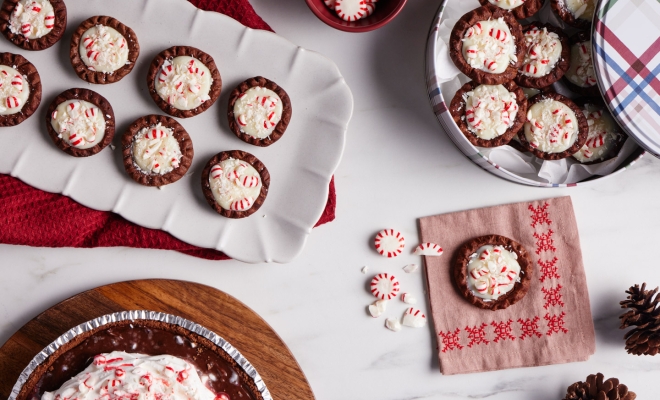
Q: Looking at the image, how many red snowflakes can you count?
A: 9